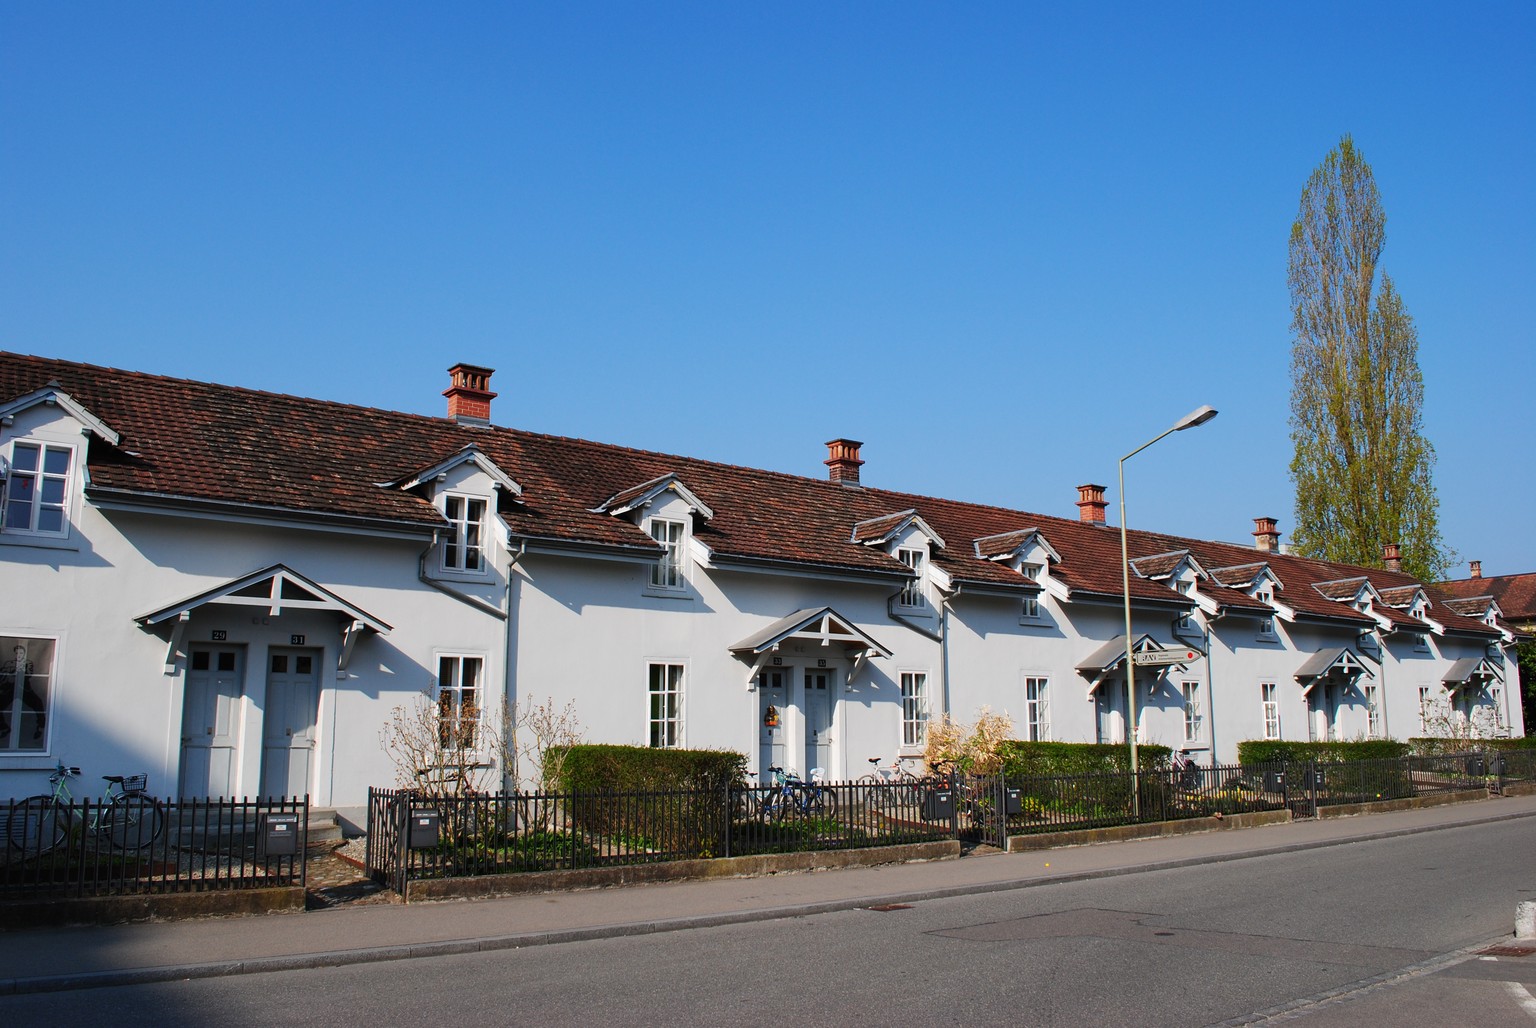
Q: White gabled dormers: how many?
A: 10